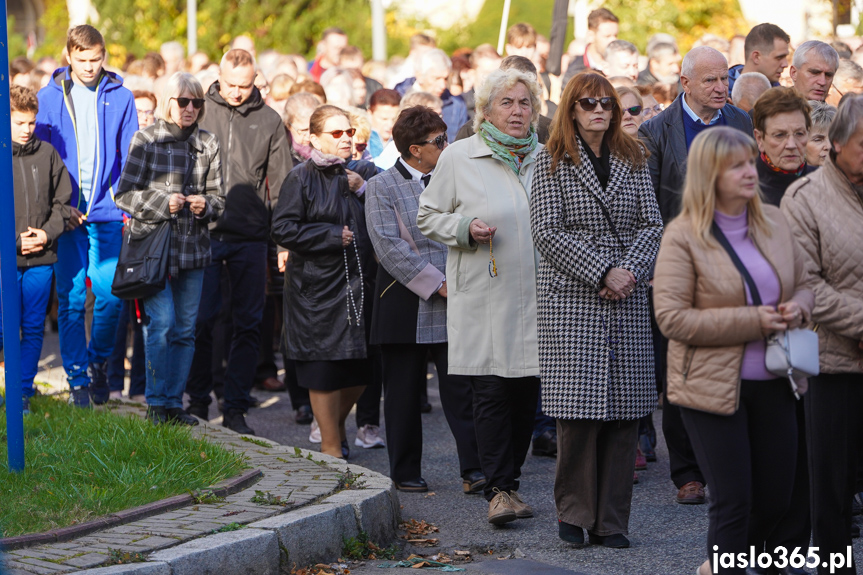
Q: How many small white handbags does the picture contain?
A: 1